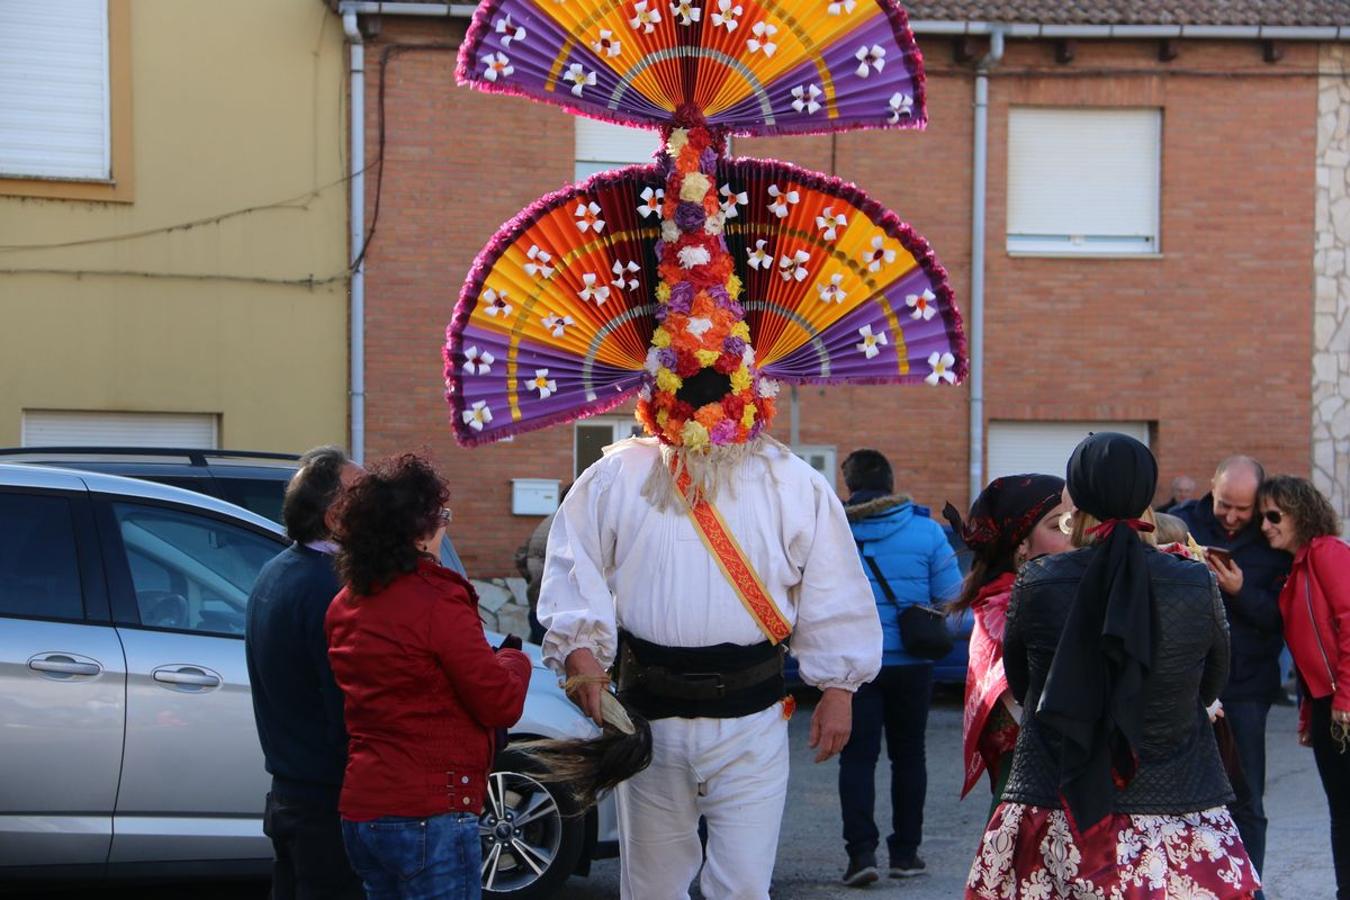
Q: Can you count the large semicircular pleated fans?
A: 2